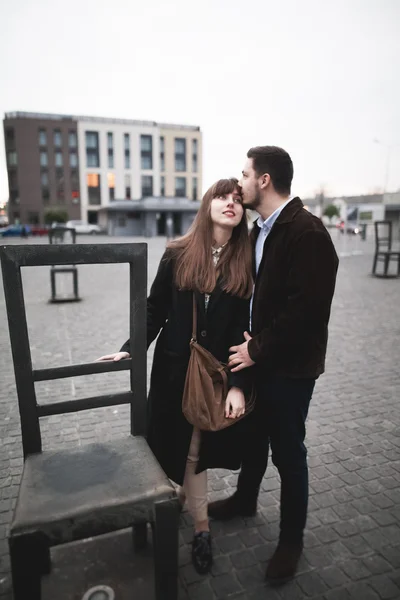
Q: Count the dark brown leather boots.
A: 2